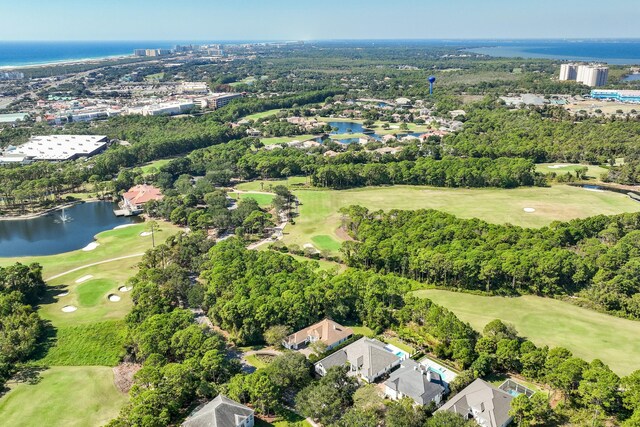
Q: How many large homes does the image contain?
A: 5